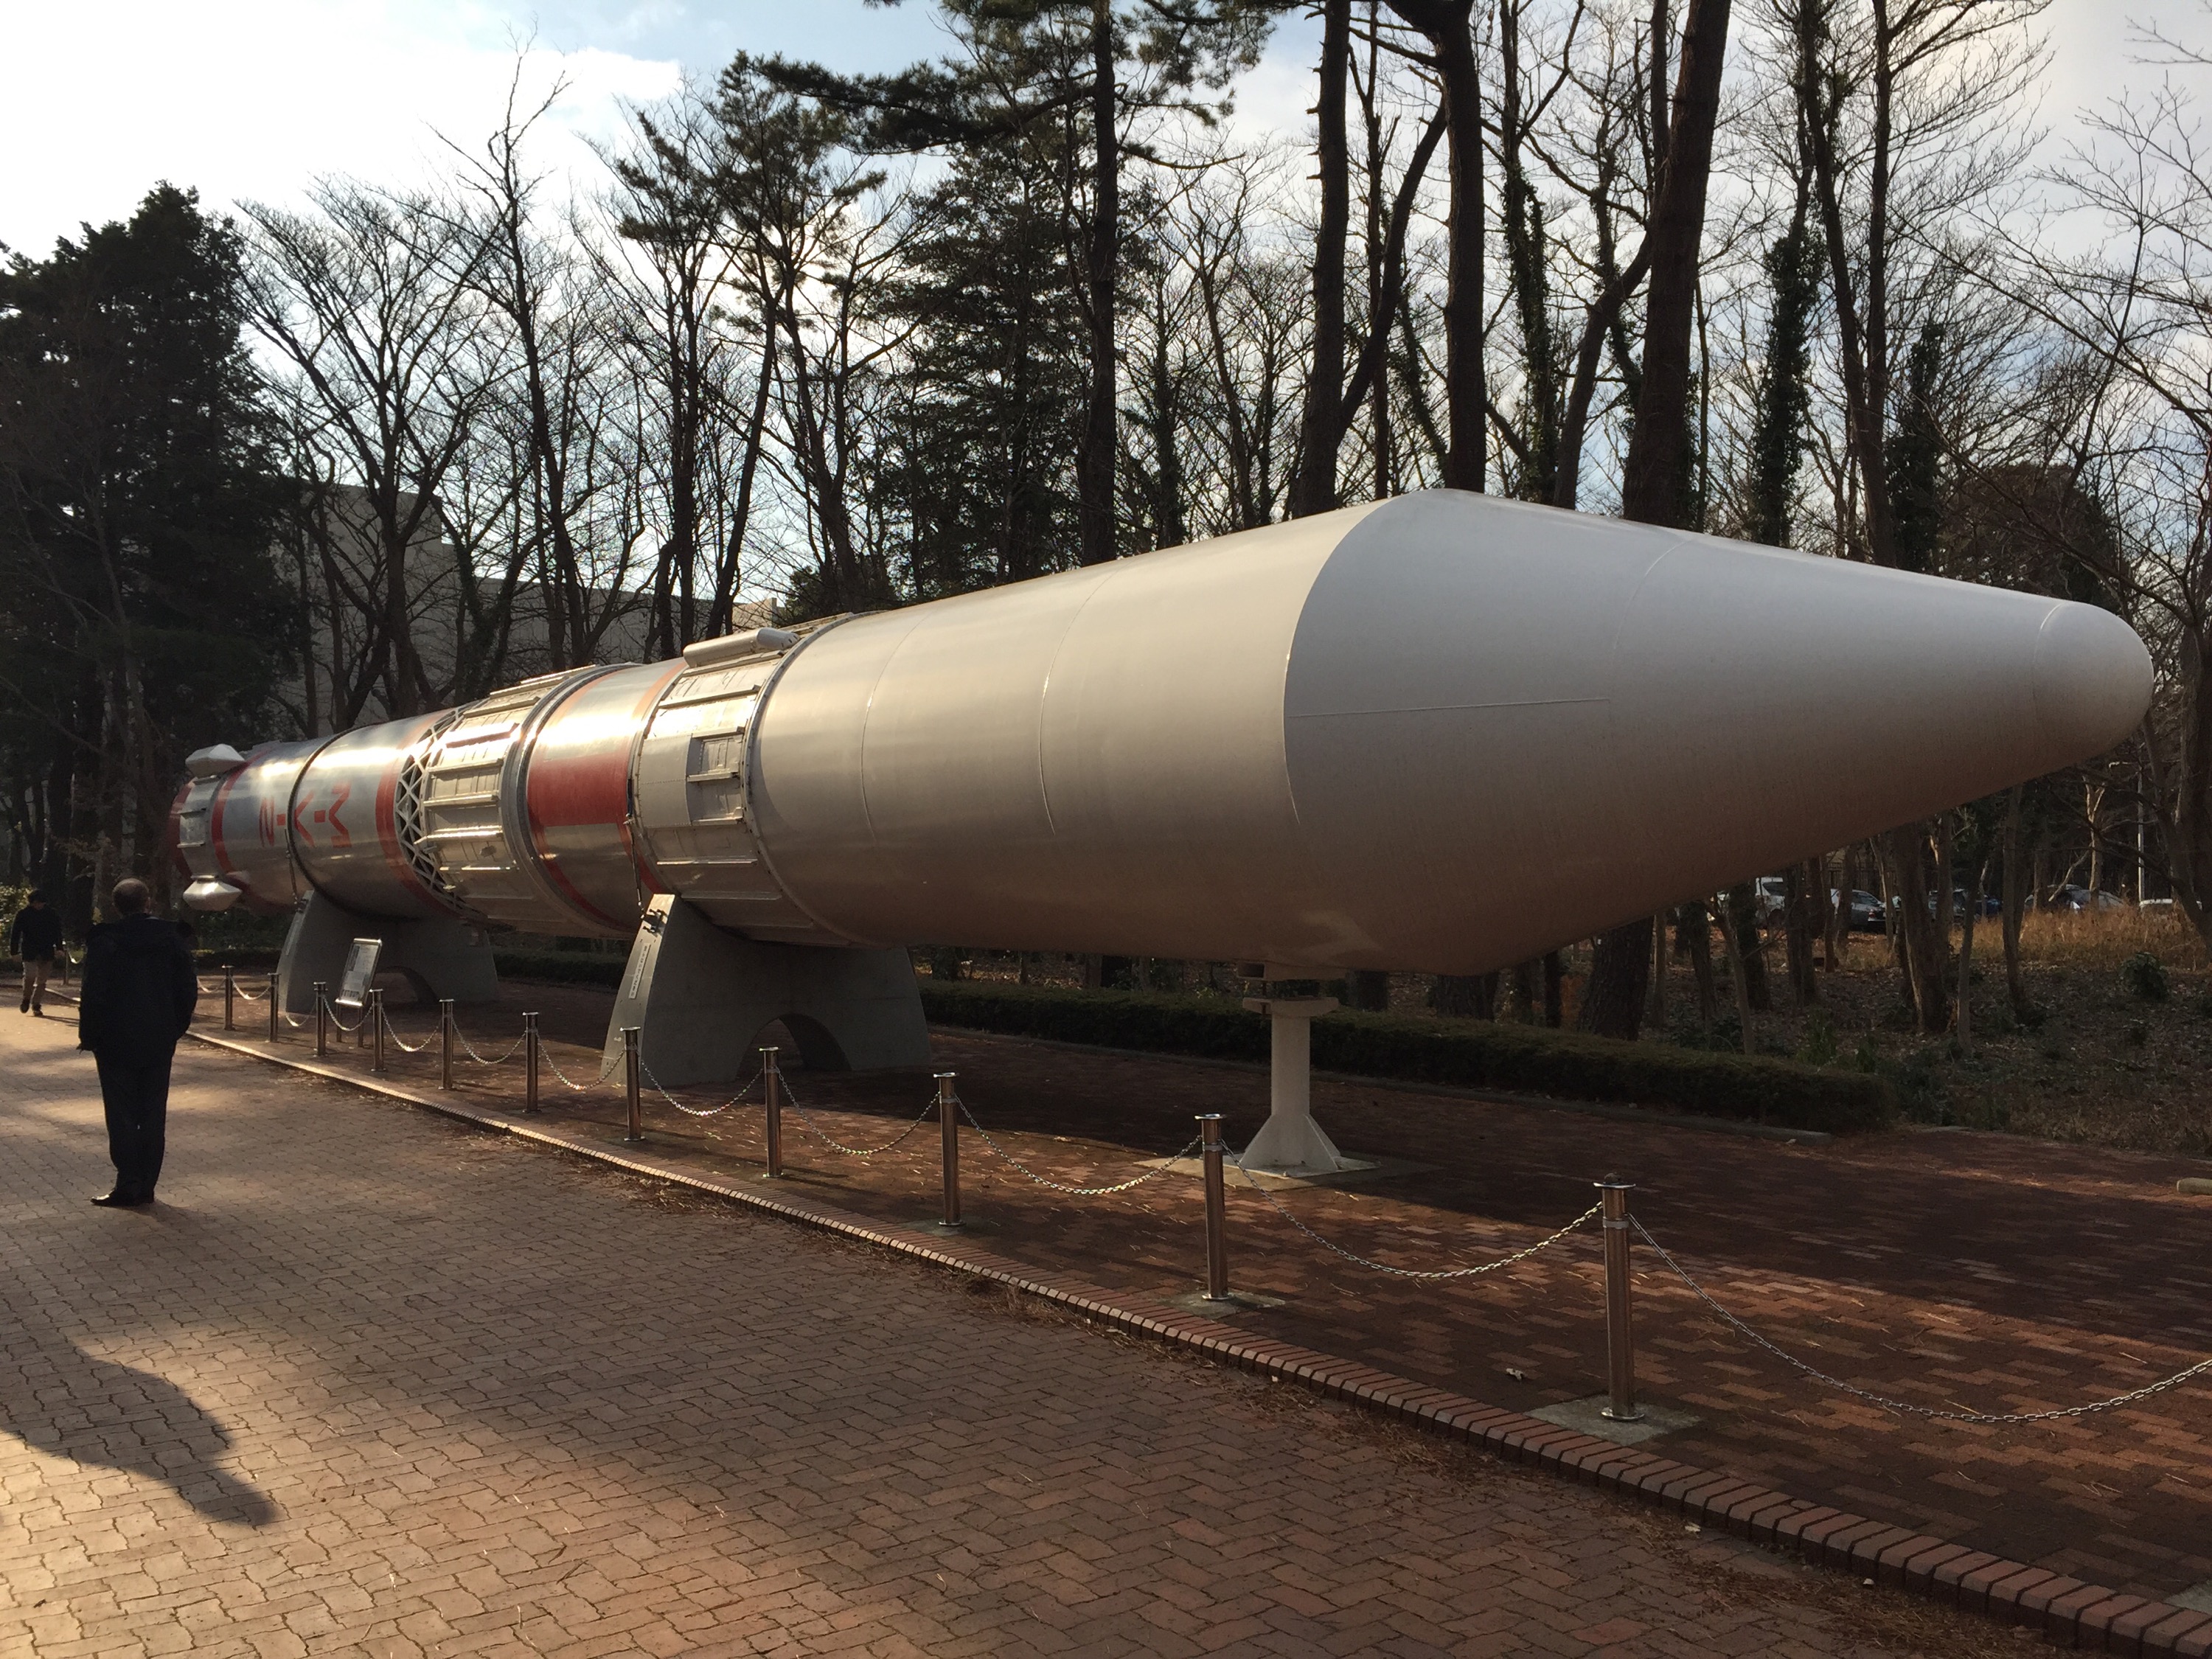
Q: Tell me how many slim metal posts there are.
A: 12